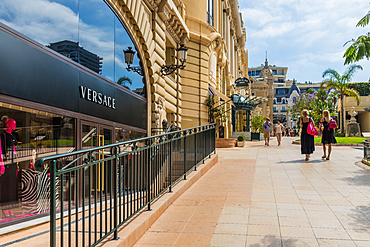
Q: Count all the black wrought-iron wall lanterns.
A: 2